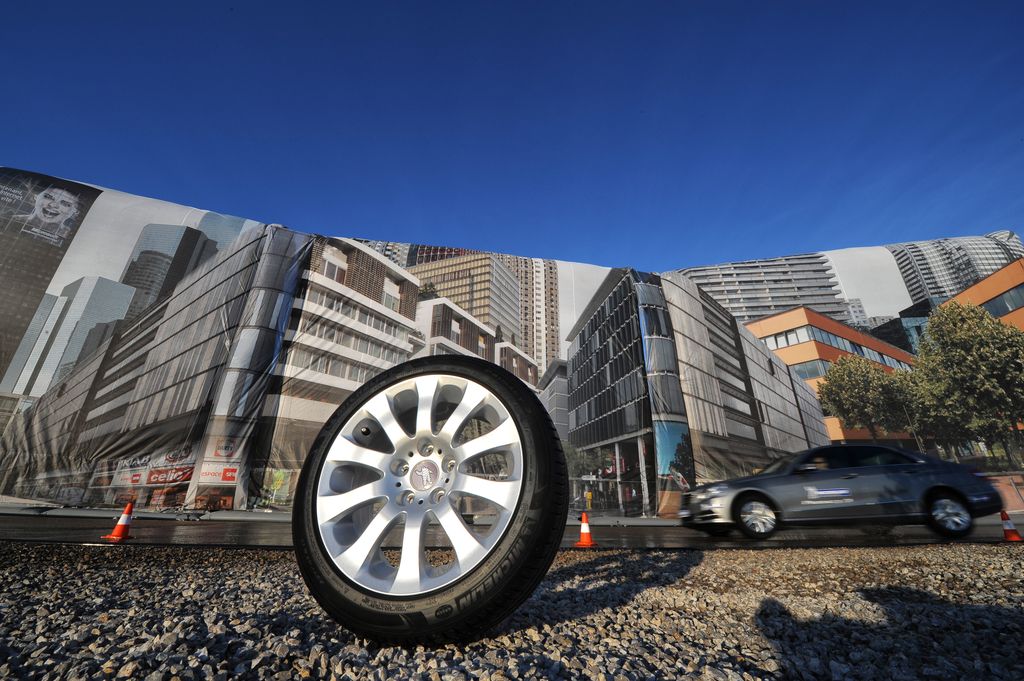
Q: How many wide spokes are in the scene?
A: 10